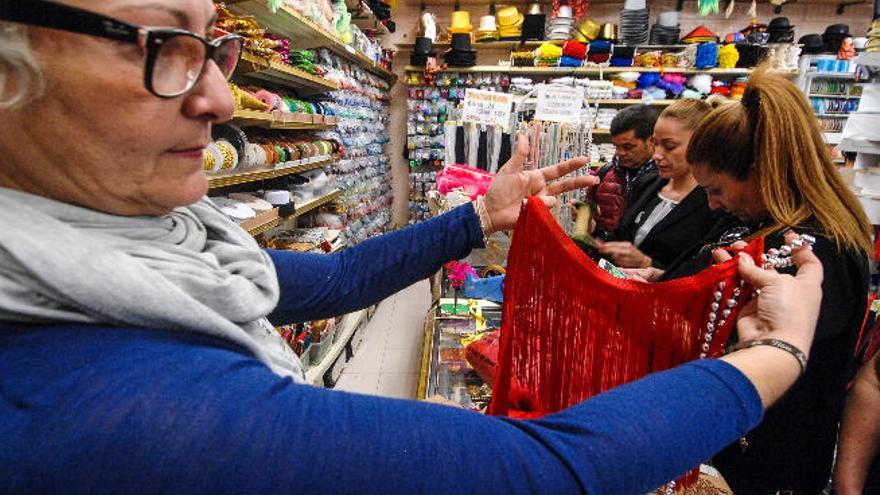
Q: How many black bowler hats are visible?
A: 3